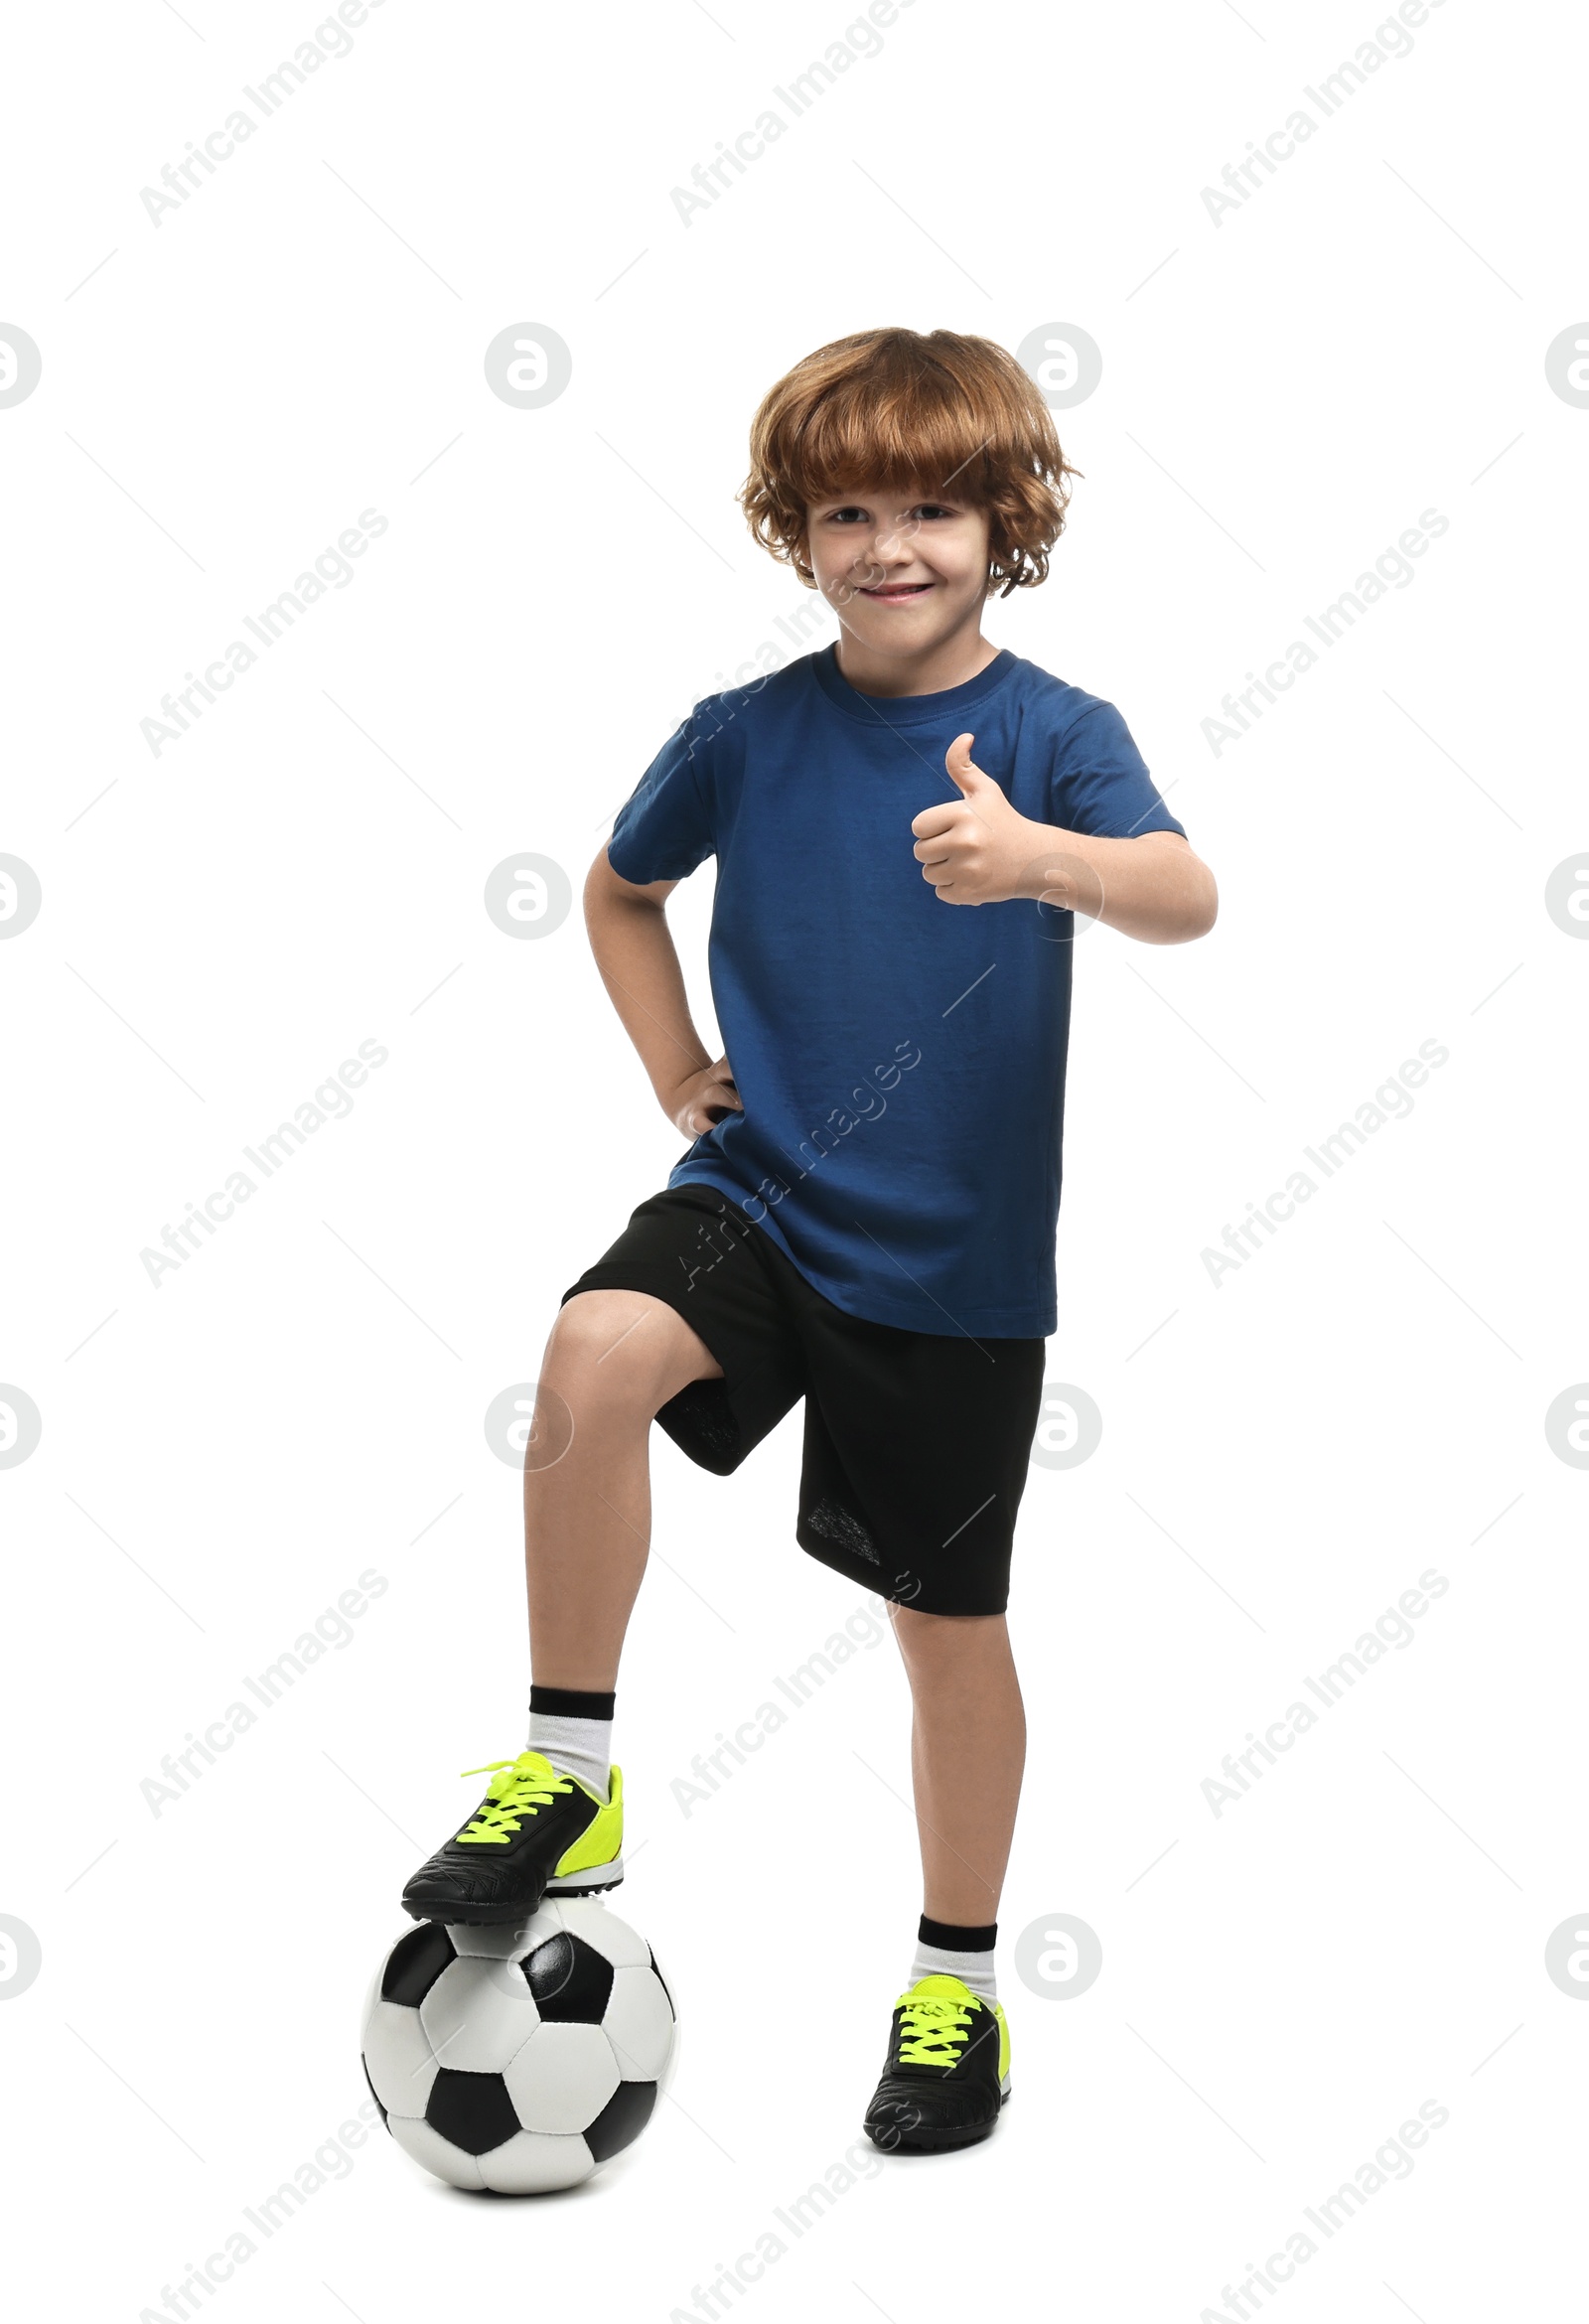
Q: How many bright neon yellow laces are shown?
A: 2